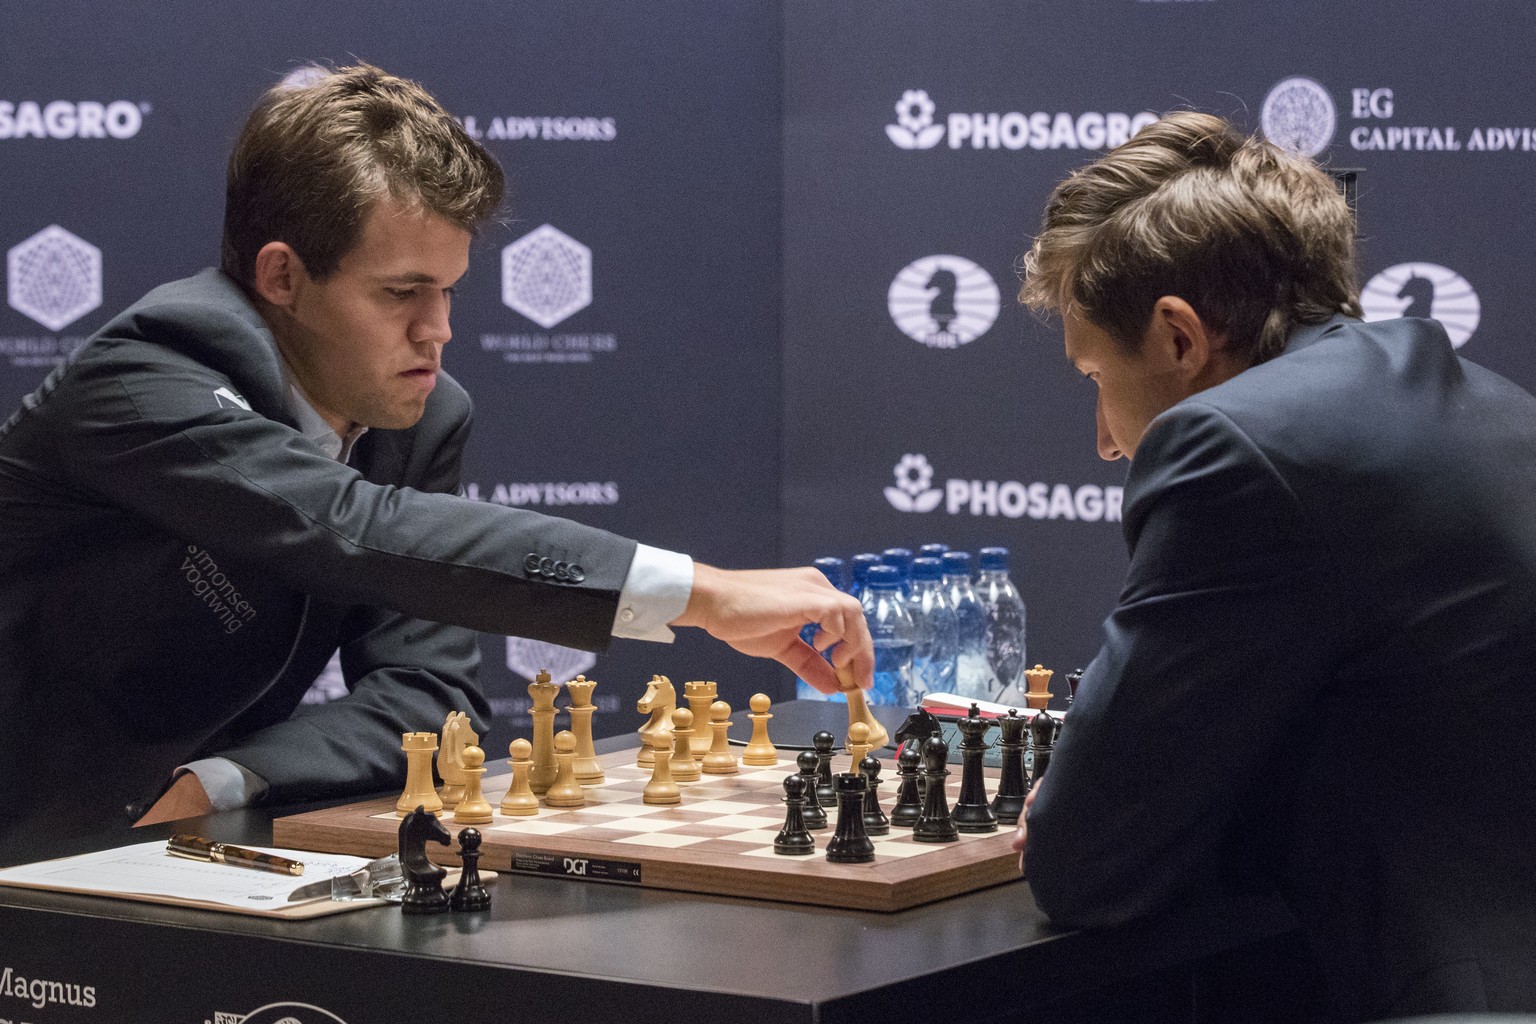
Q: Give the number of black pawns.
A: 6